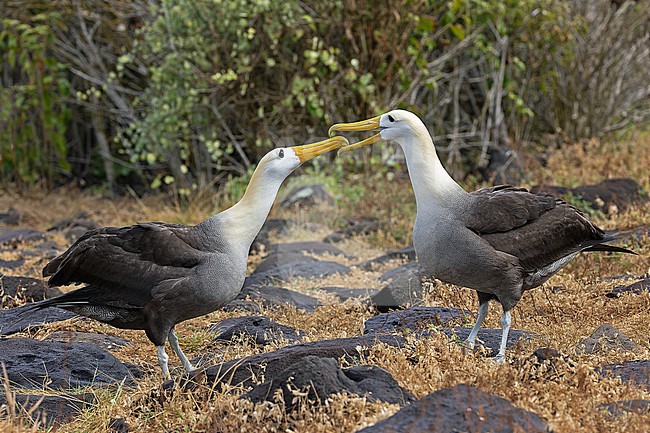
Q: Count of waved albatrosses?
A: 2